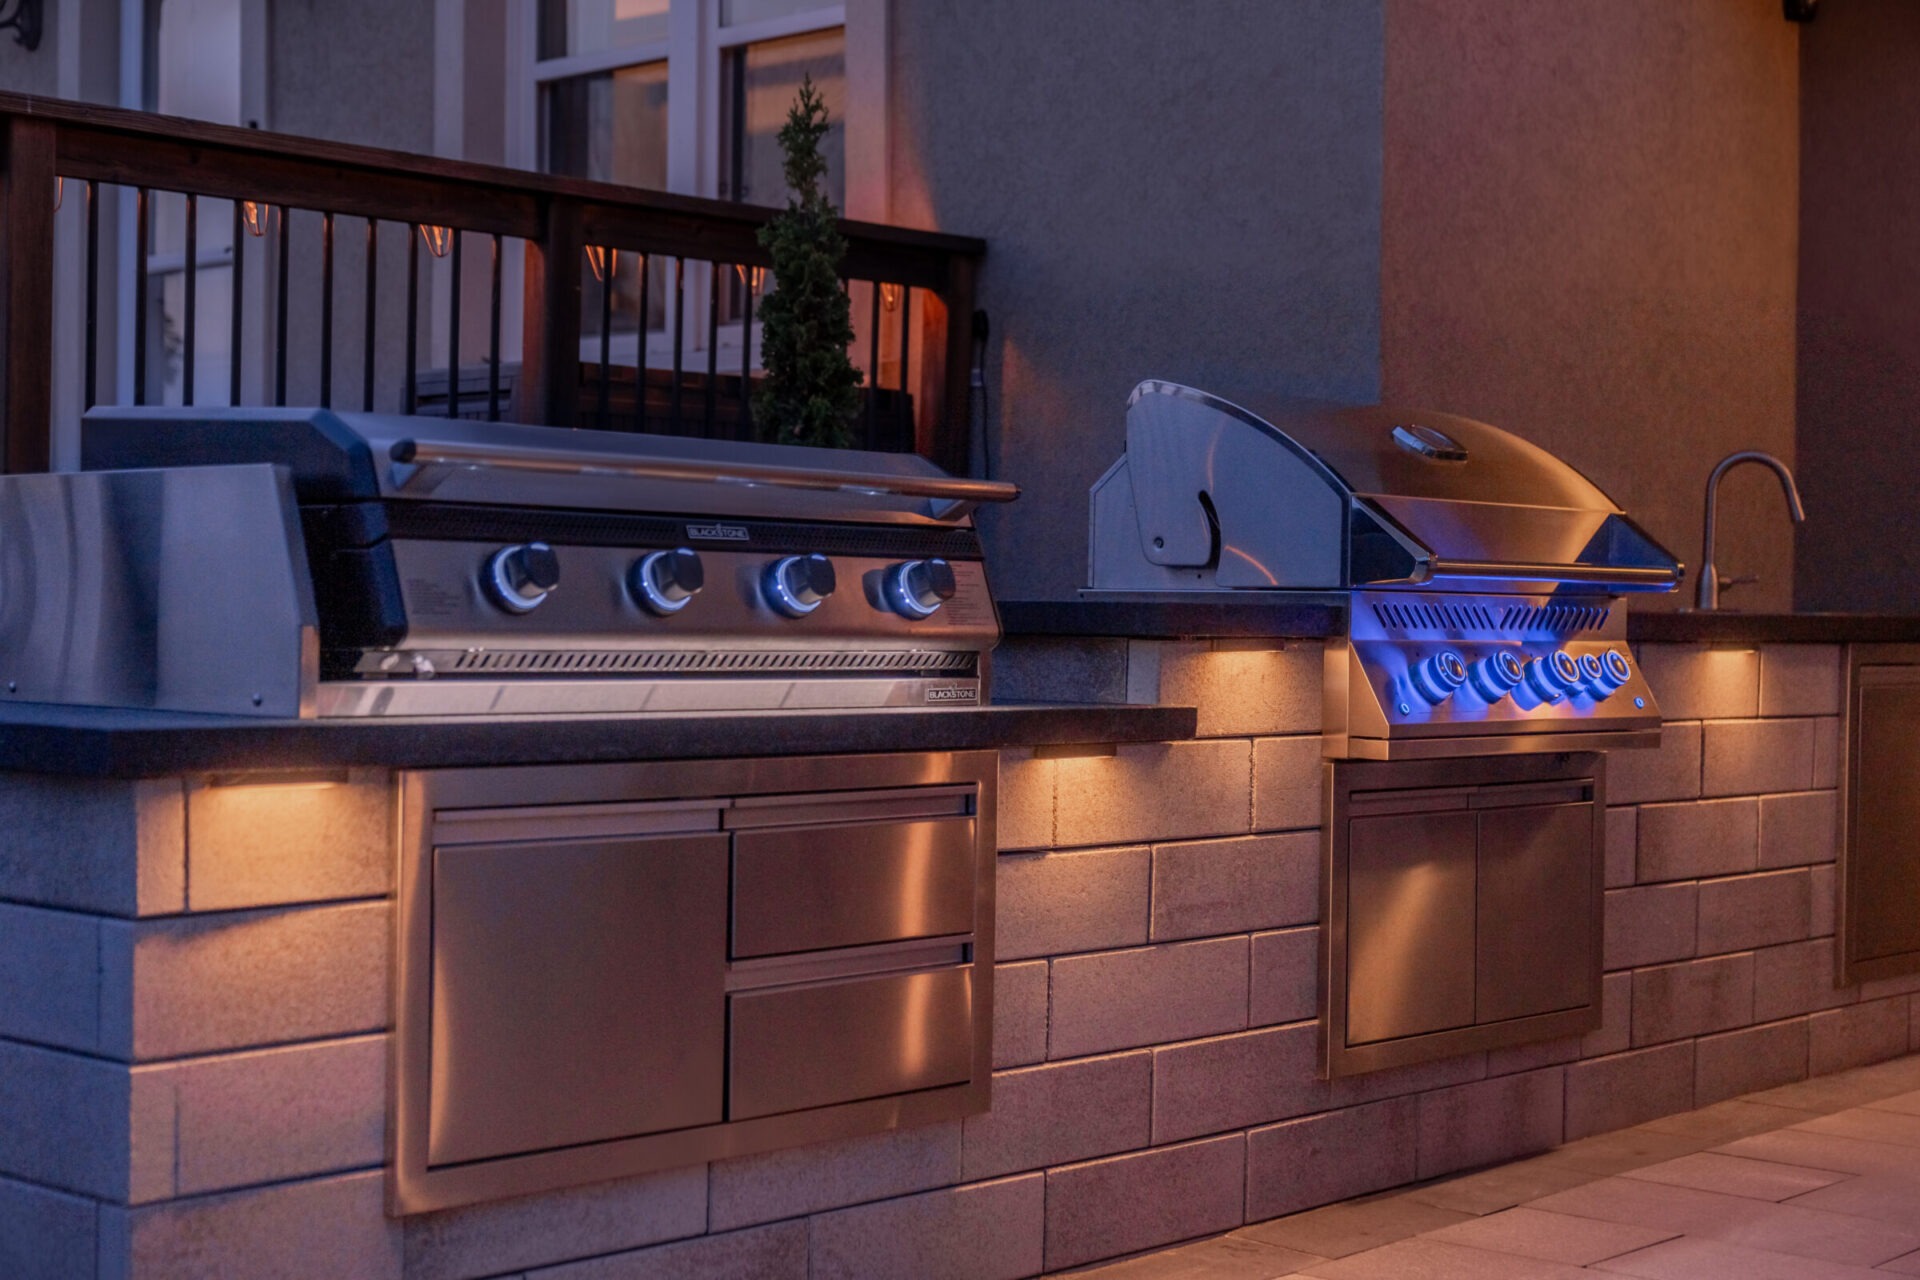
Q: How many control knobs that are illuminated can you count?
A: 9